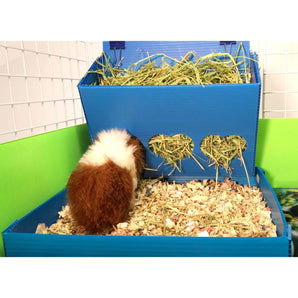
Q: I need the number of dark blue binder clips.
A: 2